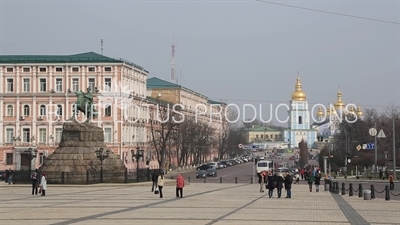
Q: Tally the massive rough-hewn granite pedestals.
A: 1